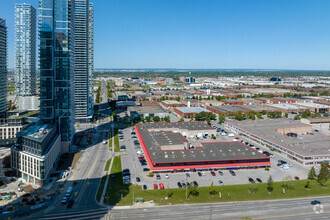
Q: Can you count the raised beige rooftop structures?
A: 2